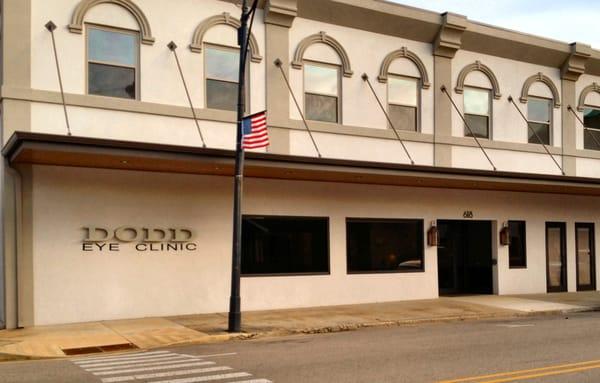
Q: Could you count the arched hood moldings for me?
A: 7